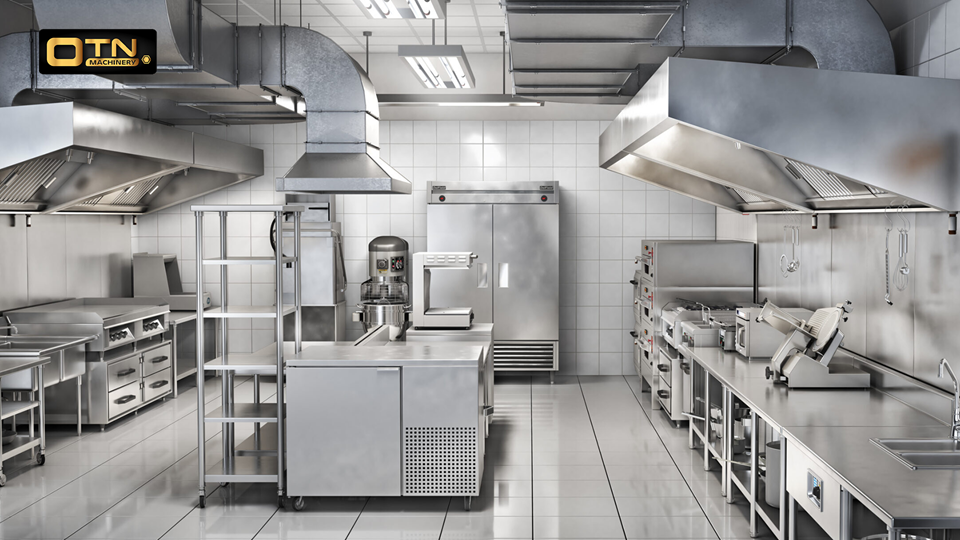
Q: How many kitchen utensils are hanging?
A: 6